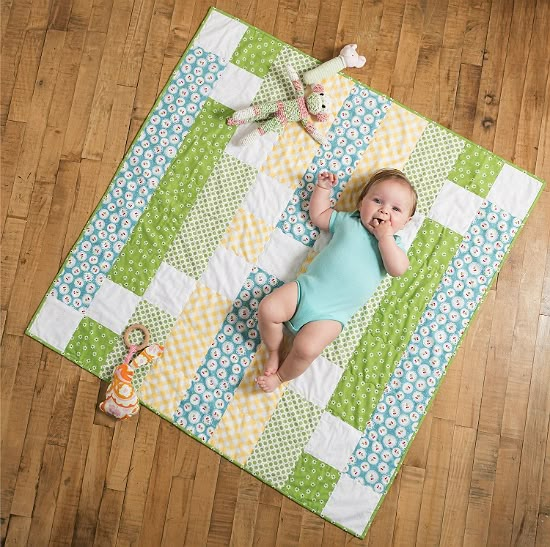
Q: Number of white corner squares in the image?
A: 4